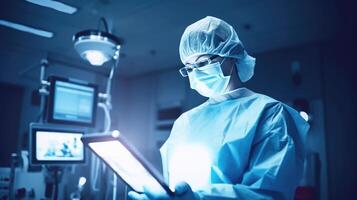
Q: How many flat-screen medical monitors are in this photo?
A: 2